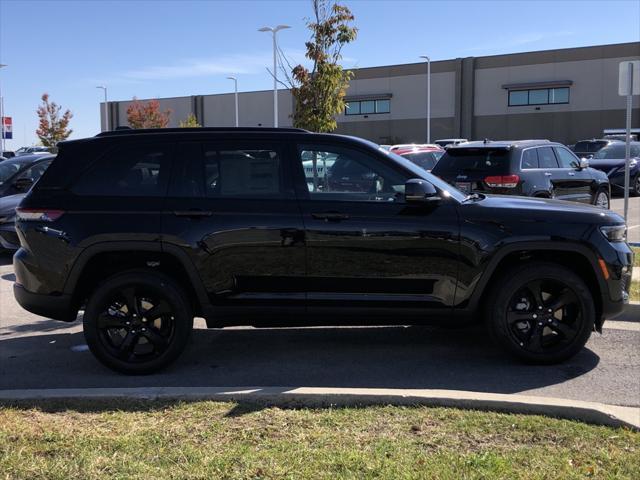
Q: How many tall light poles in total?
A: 5